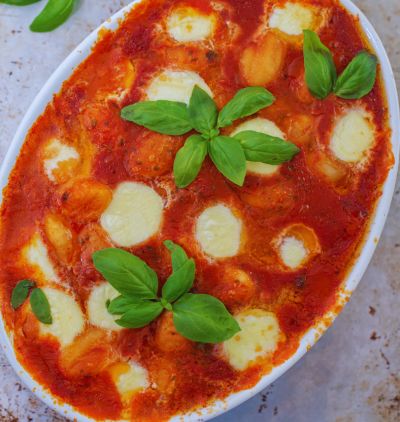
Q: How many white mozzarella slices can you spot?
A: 14